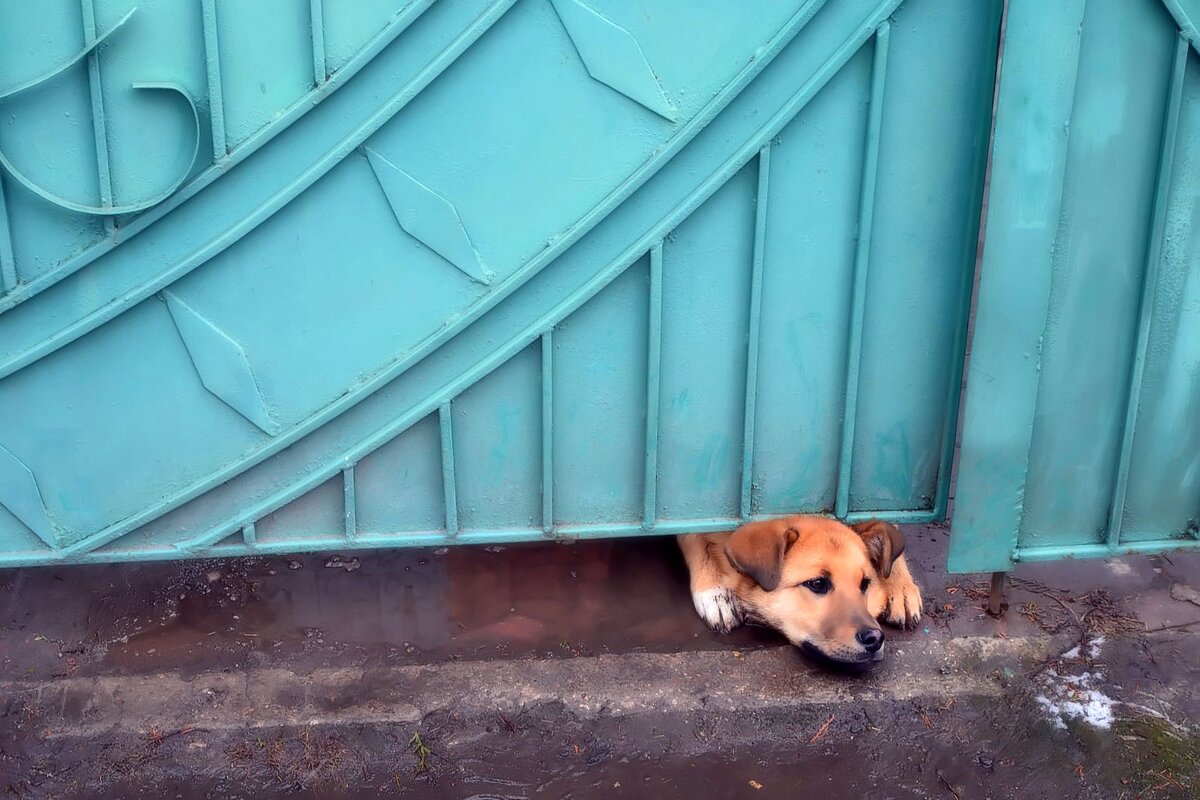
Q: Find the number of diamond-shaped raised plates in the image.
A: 4